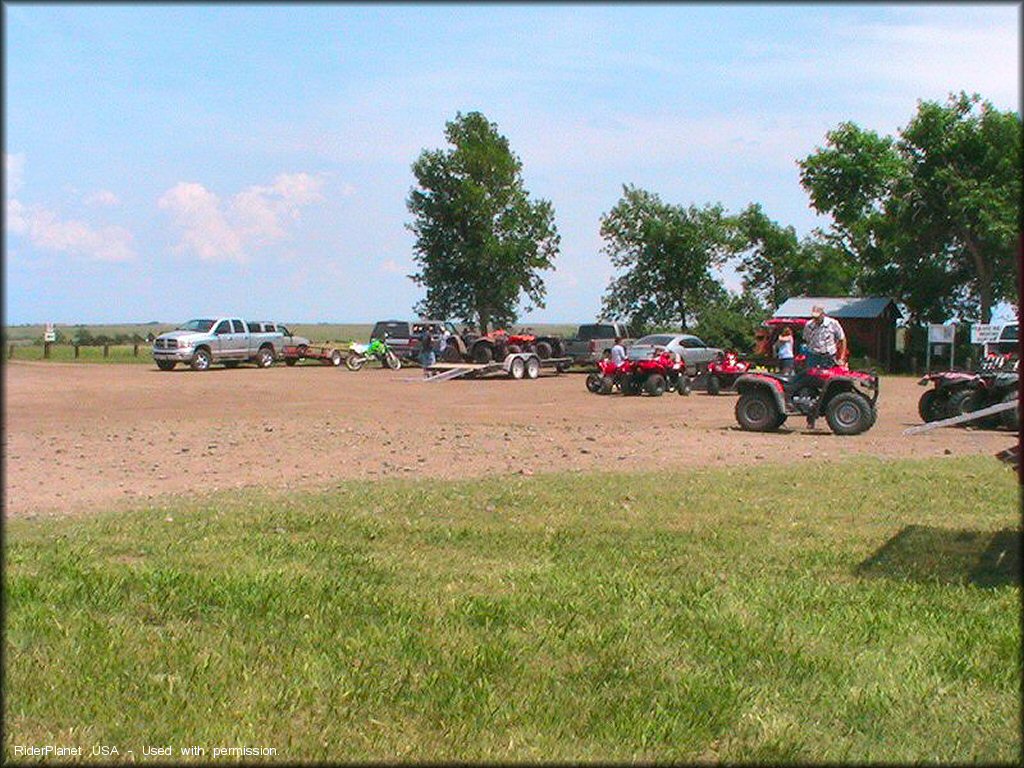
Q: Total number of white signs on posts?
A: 3